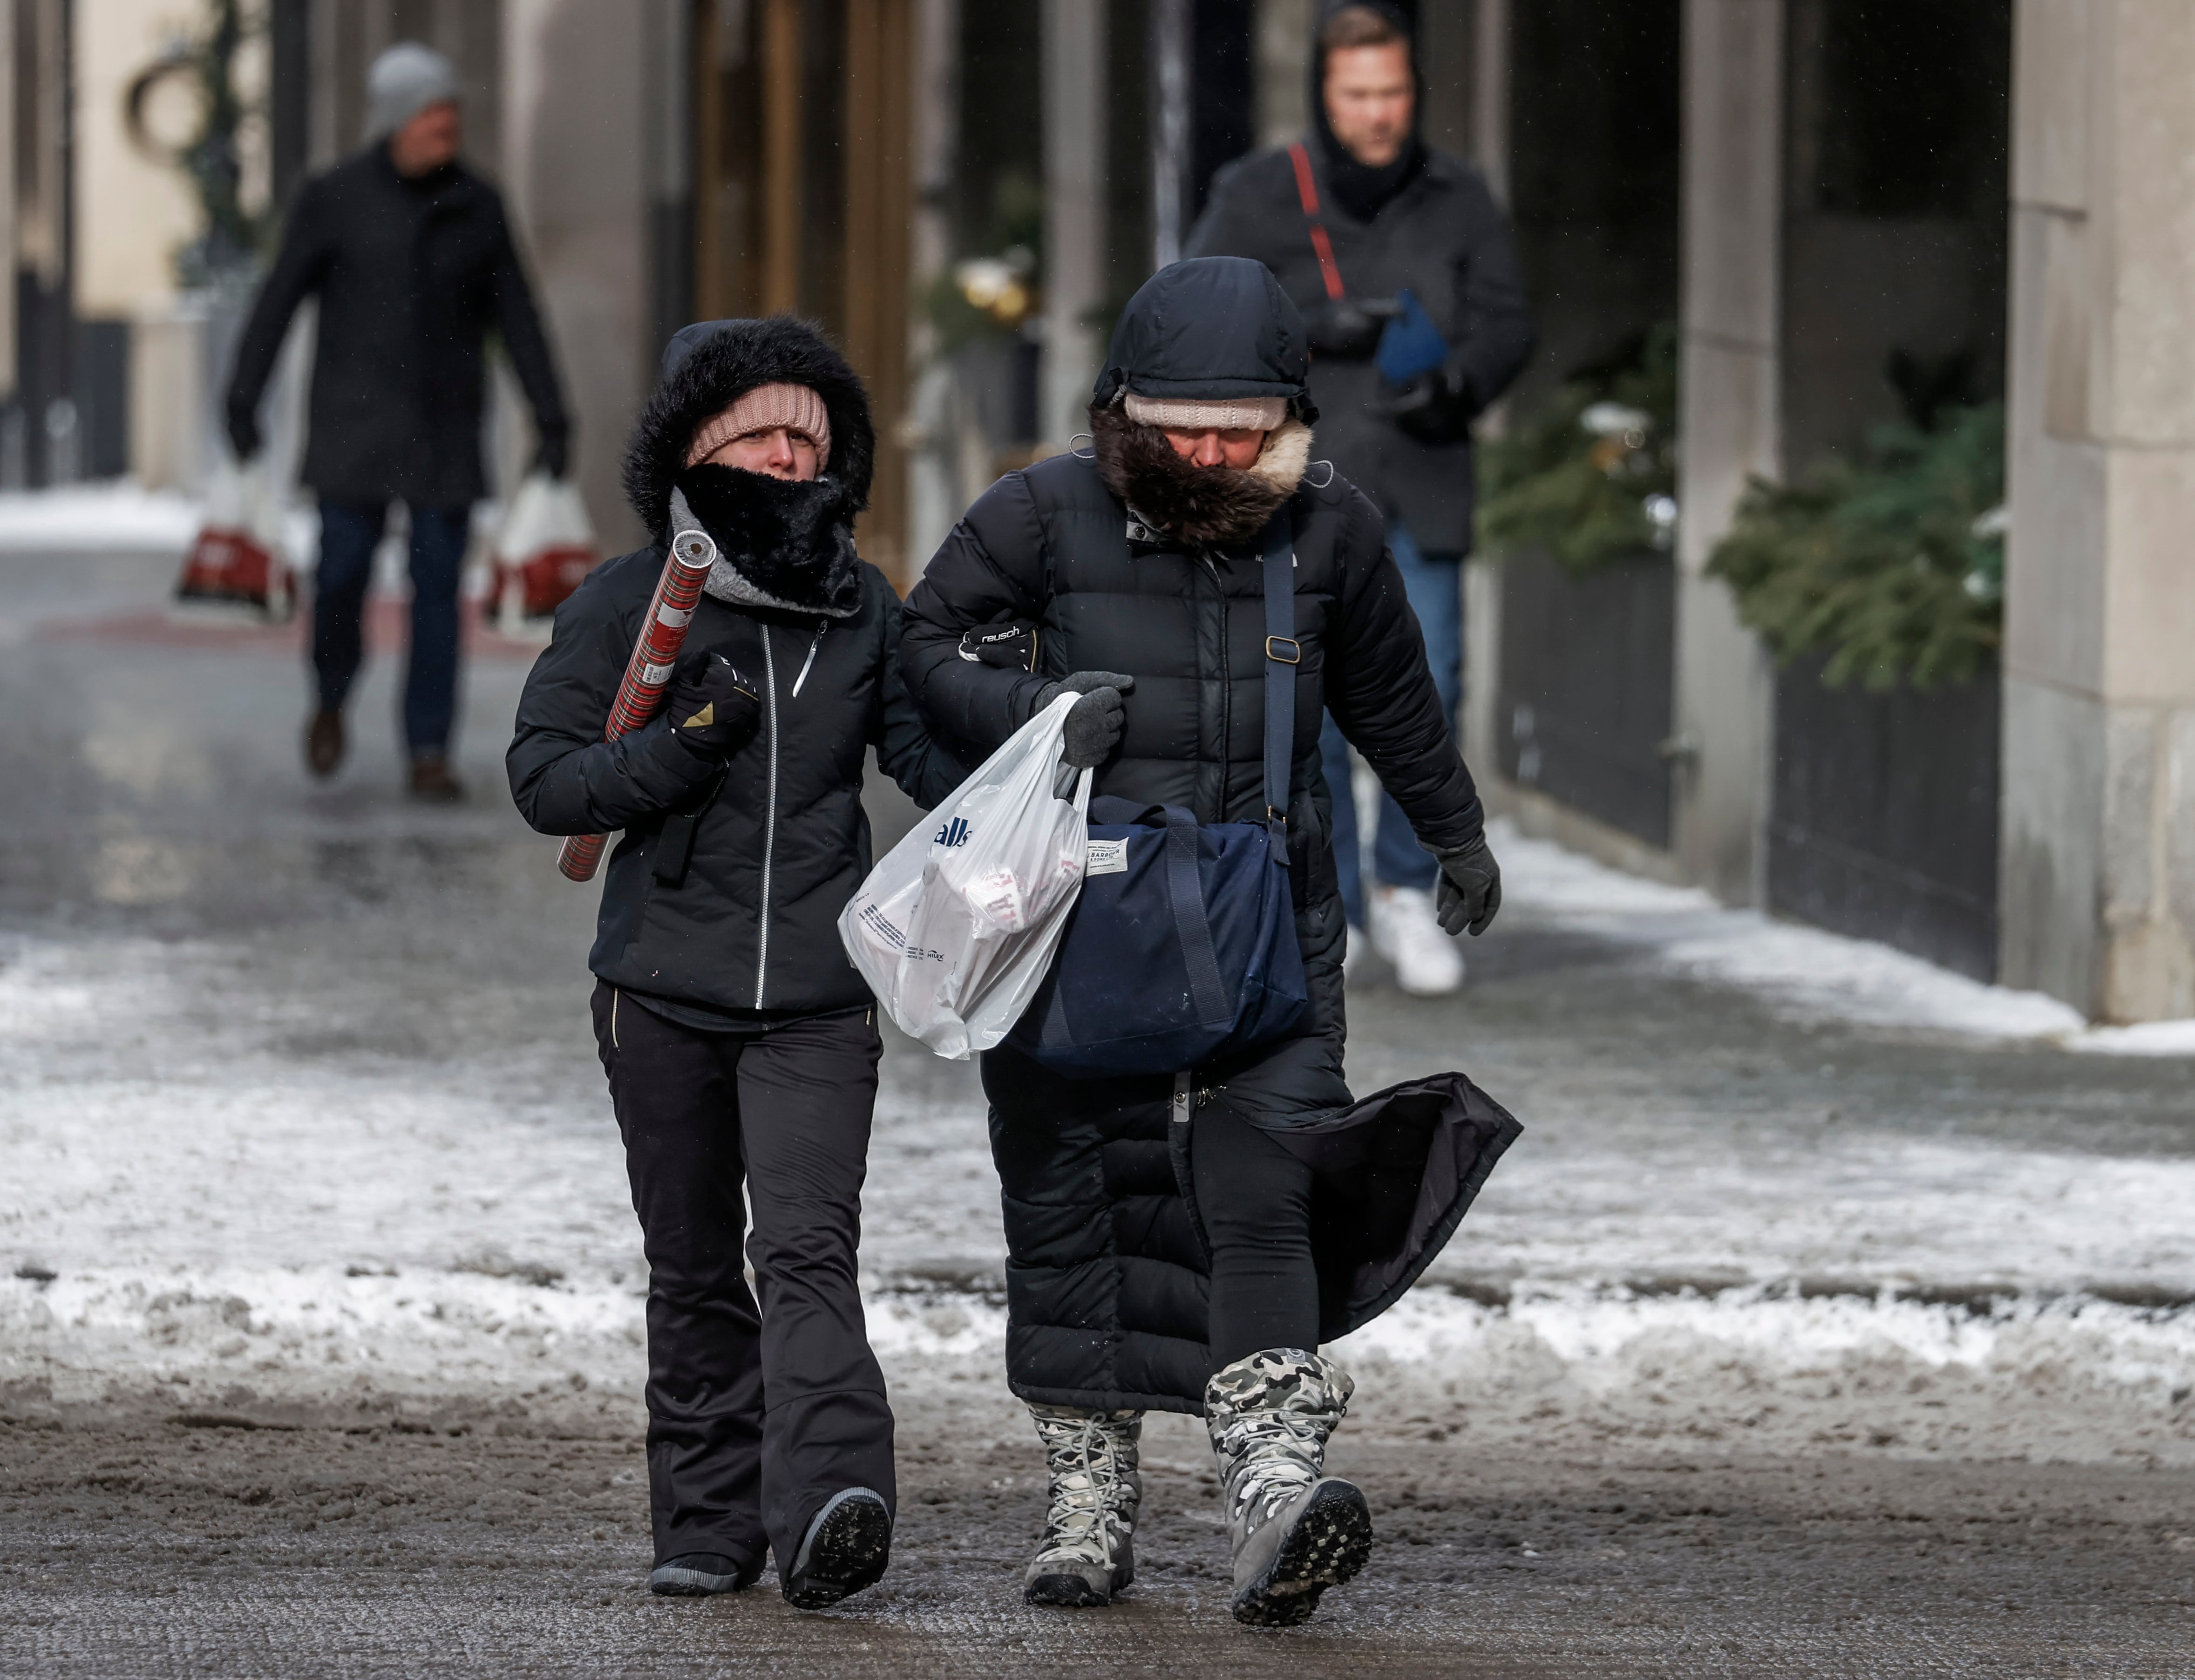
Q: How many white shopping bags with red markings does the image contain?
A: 2